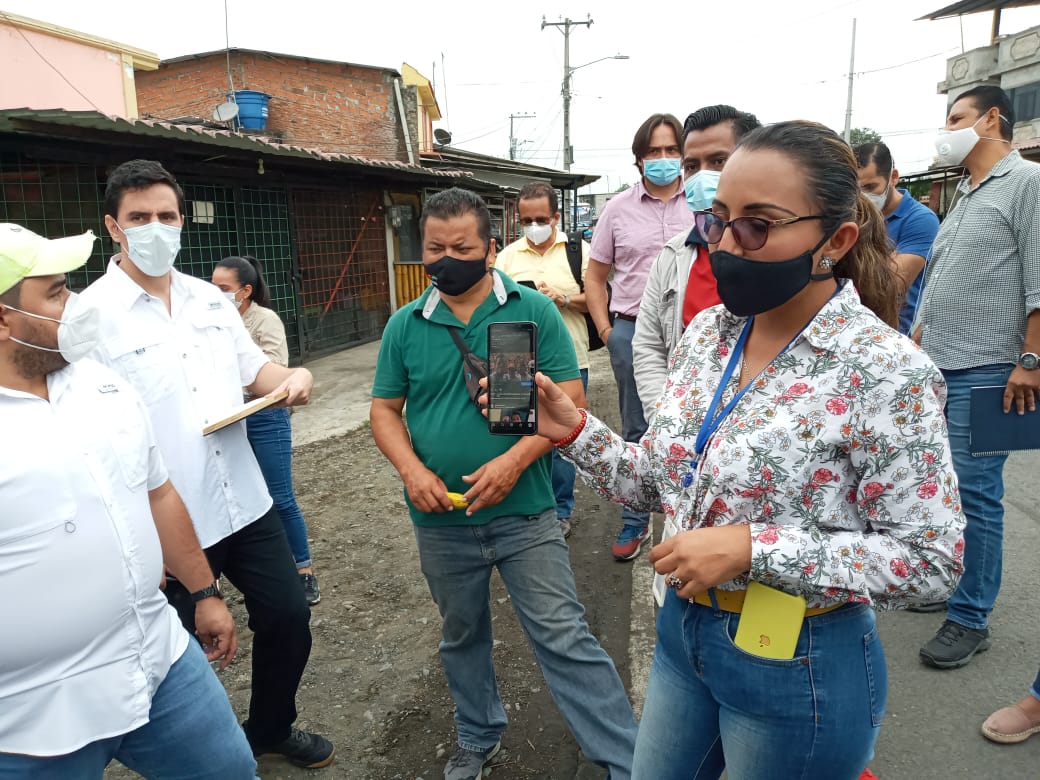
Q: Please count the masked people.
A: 10